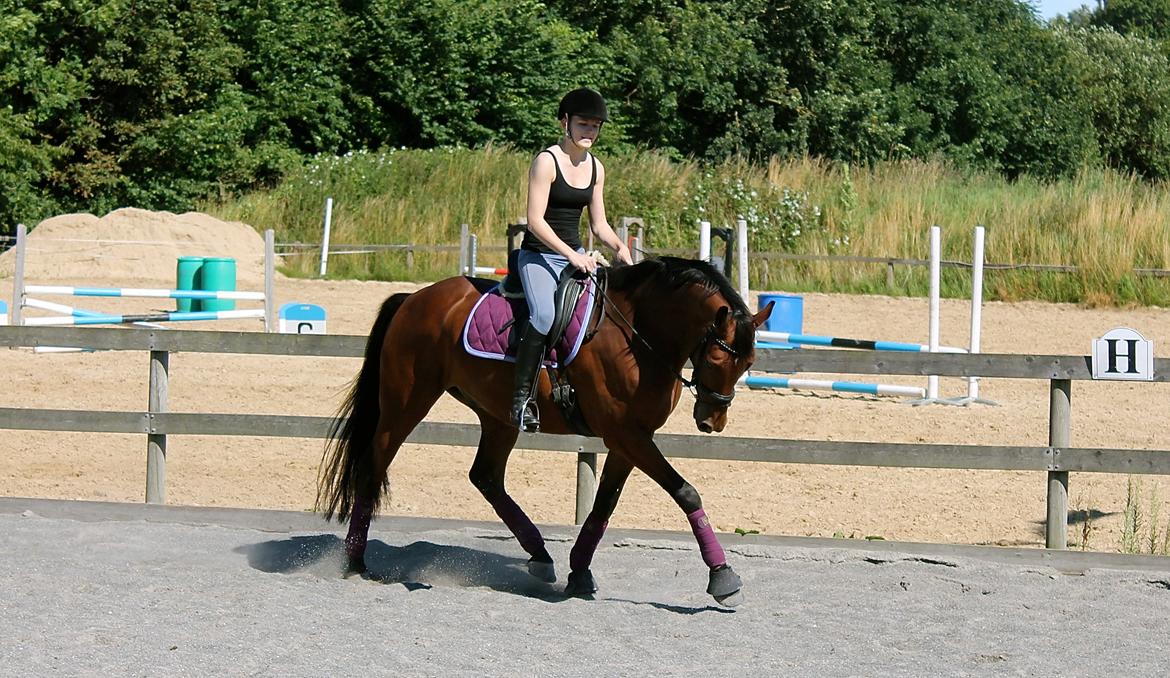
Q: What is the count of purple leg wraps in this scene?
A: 4